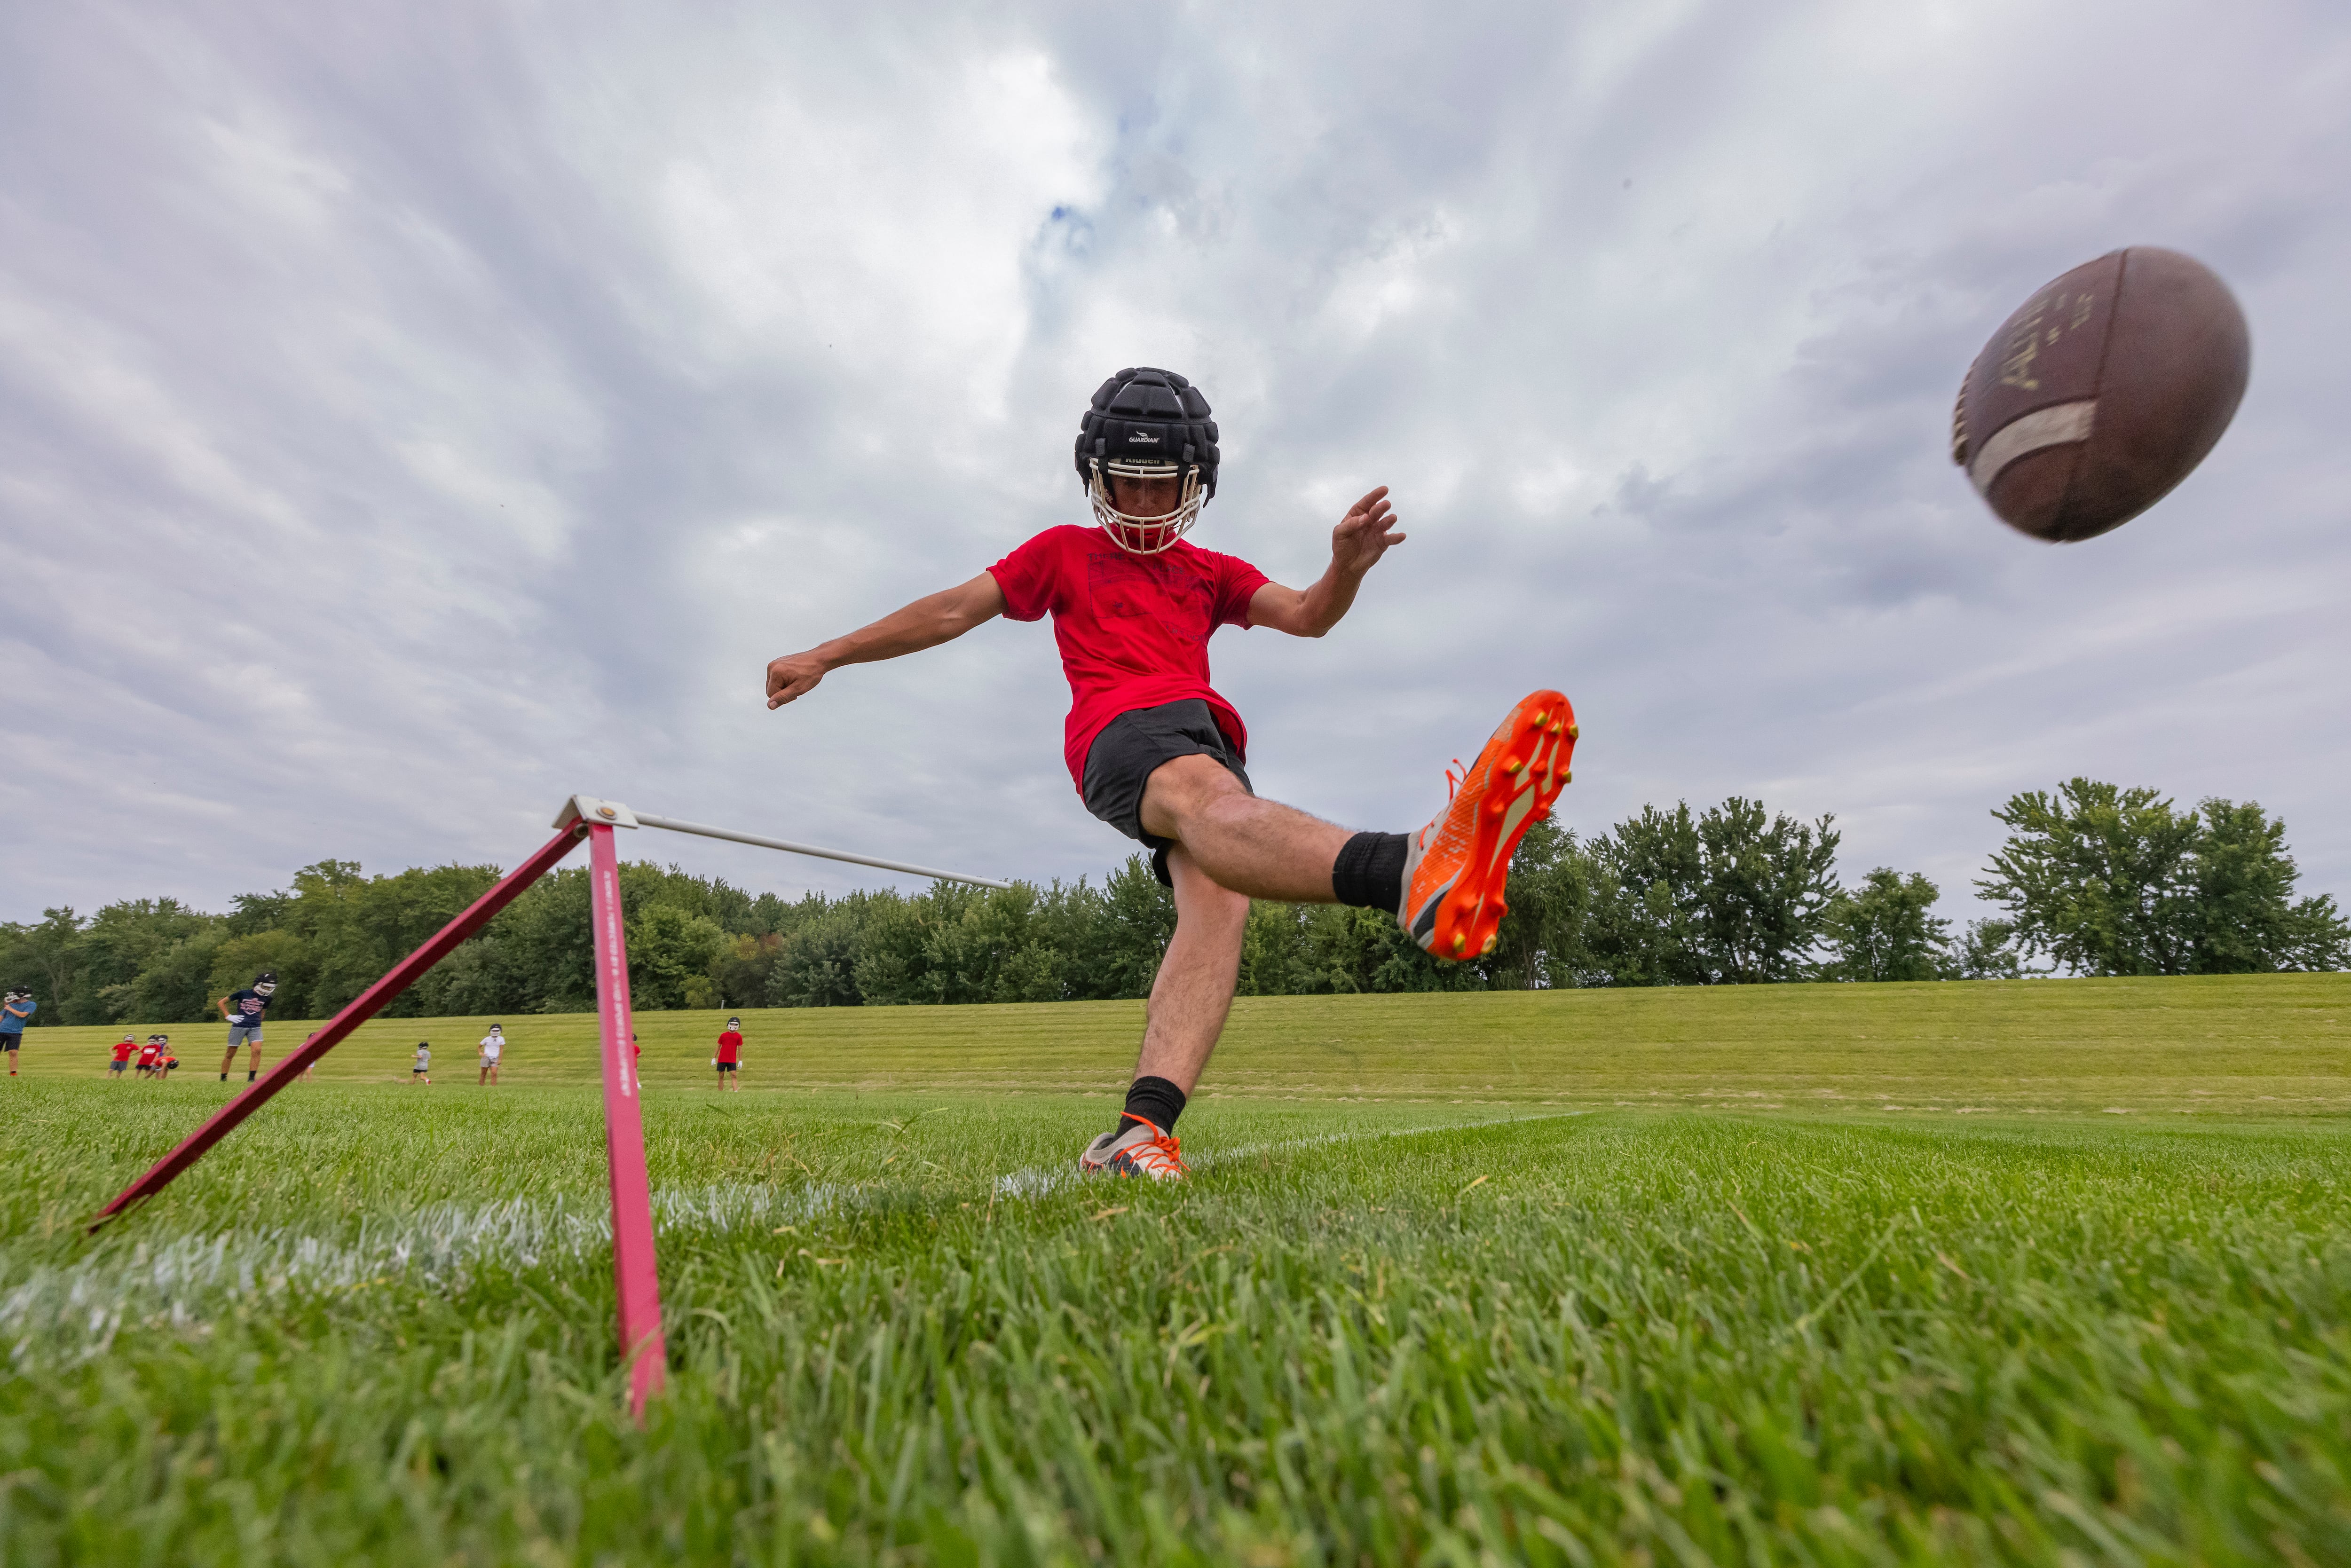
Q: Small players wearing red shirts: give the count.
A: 5